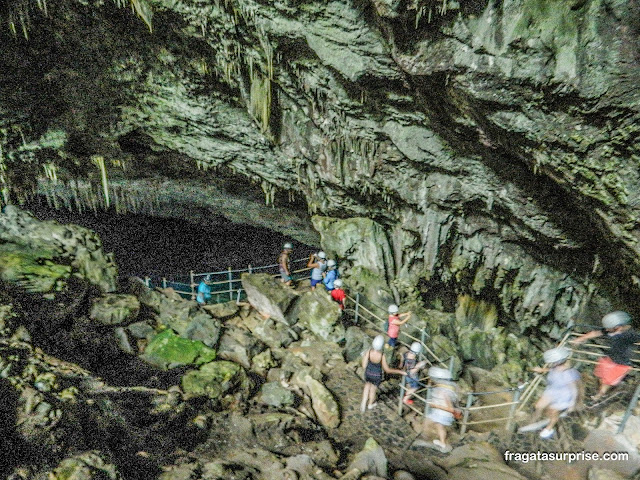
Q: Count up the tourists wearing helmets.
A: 11